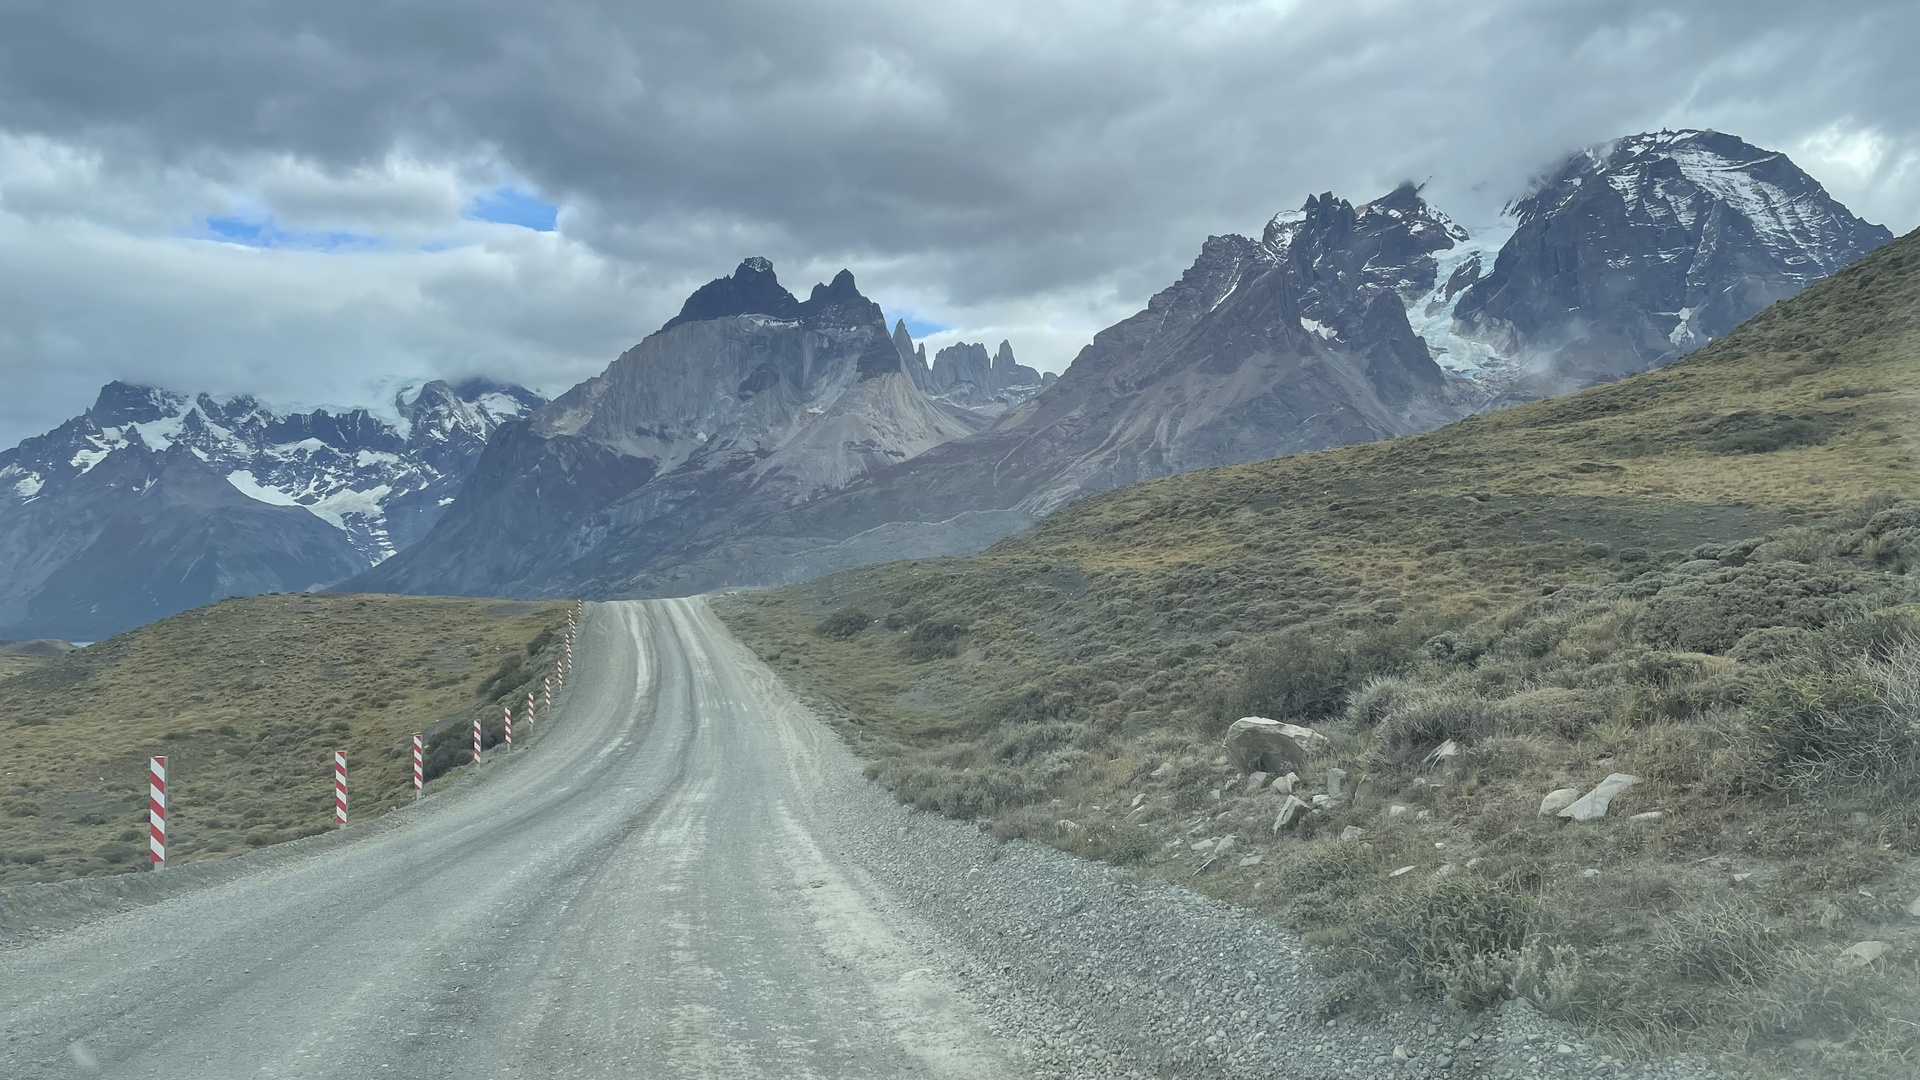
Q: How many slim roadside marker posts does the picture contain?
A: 13